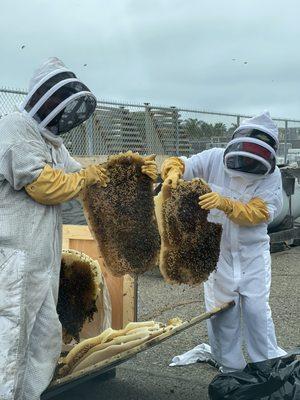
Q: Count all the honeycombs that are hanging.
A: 2